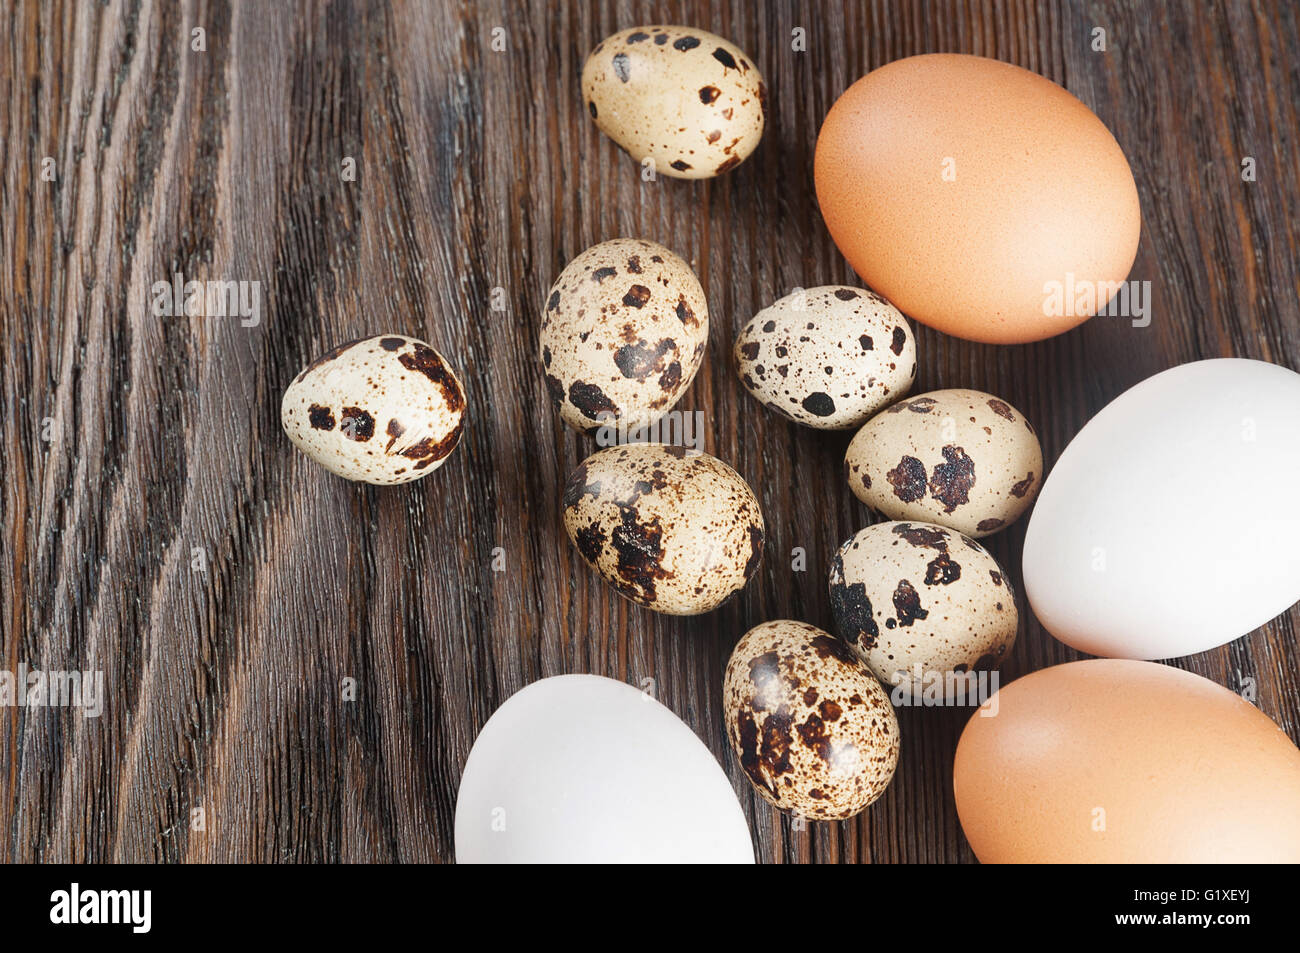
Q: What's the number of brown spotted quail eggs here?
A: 8